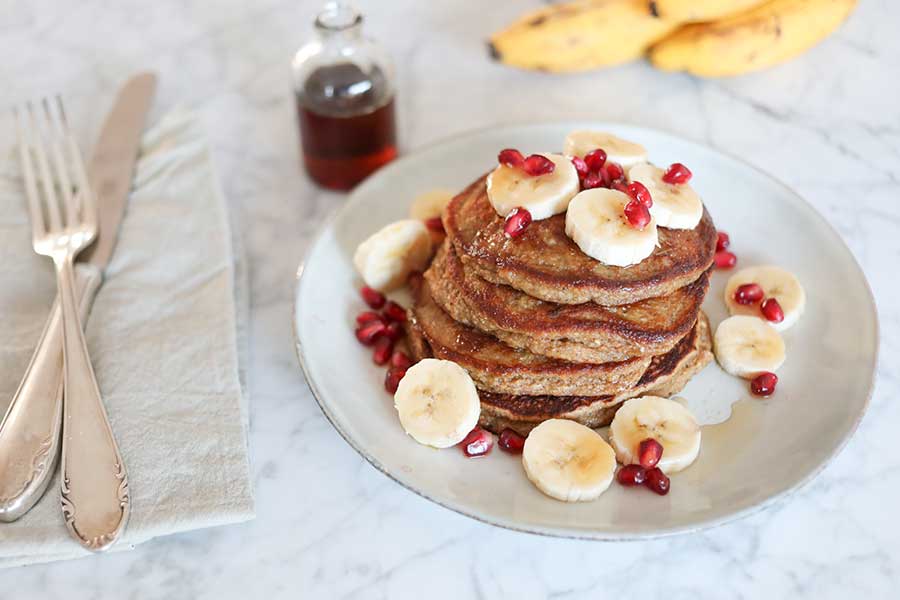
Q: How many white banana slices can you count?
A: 11